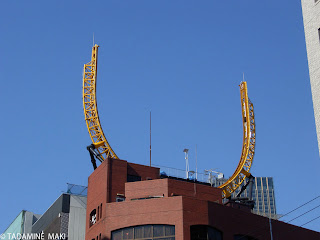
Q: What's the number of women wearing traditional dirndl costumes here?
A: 0